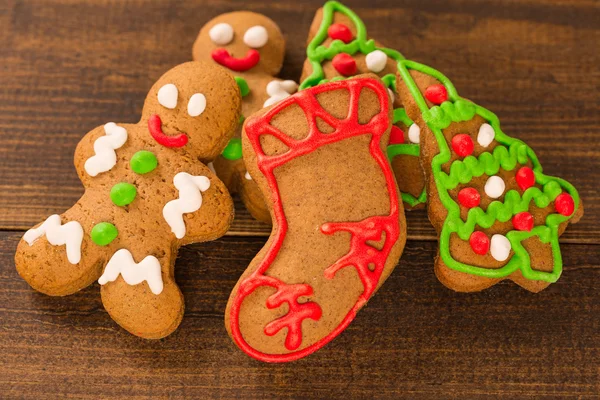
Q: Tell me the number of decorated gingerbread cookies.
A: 5